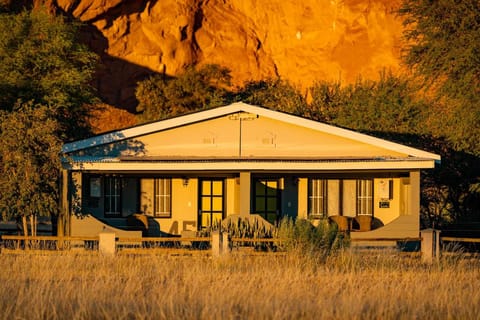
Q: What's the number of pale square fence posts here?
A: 3